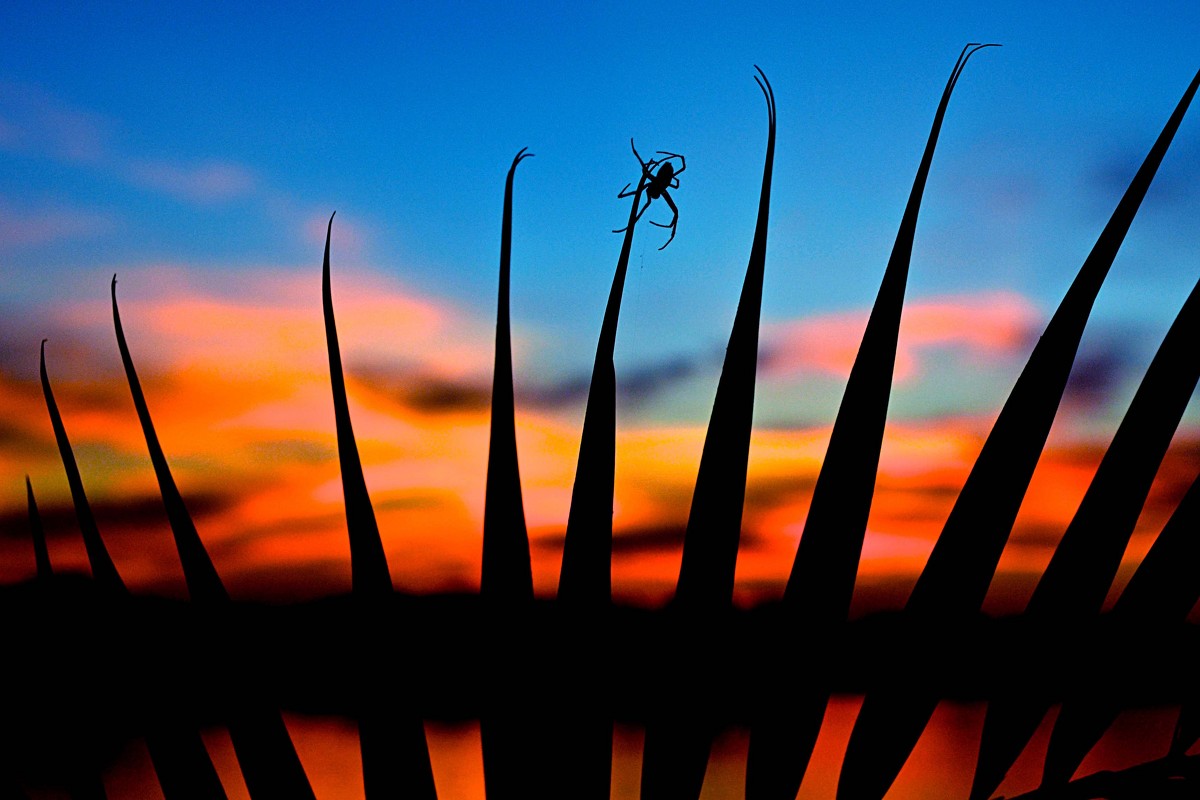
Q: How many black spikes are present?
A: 11